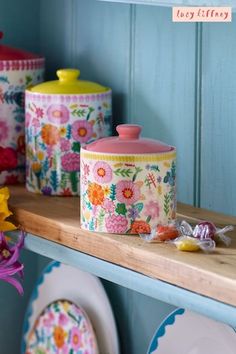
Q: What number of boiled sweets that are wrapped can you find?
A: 3